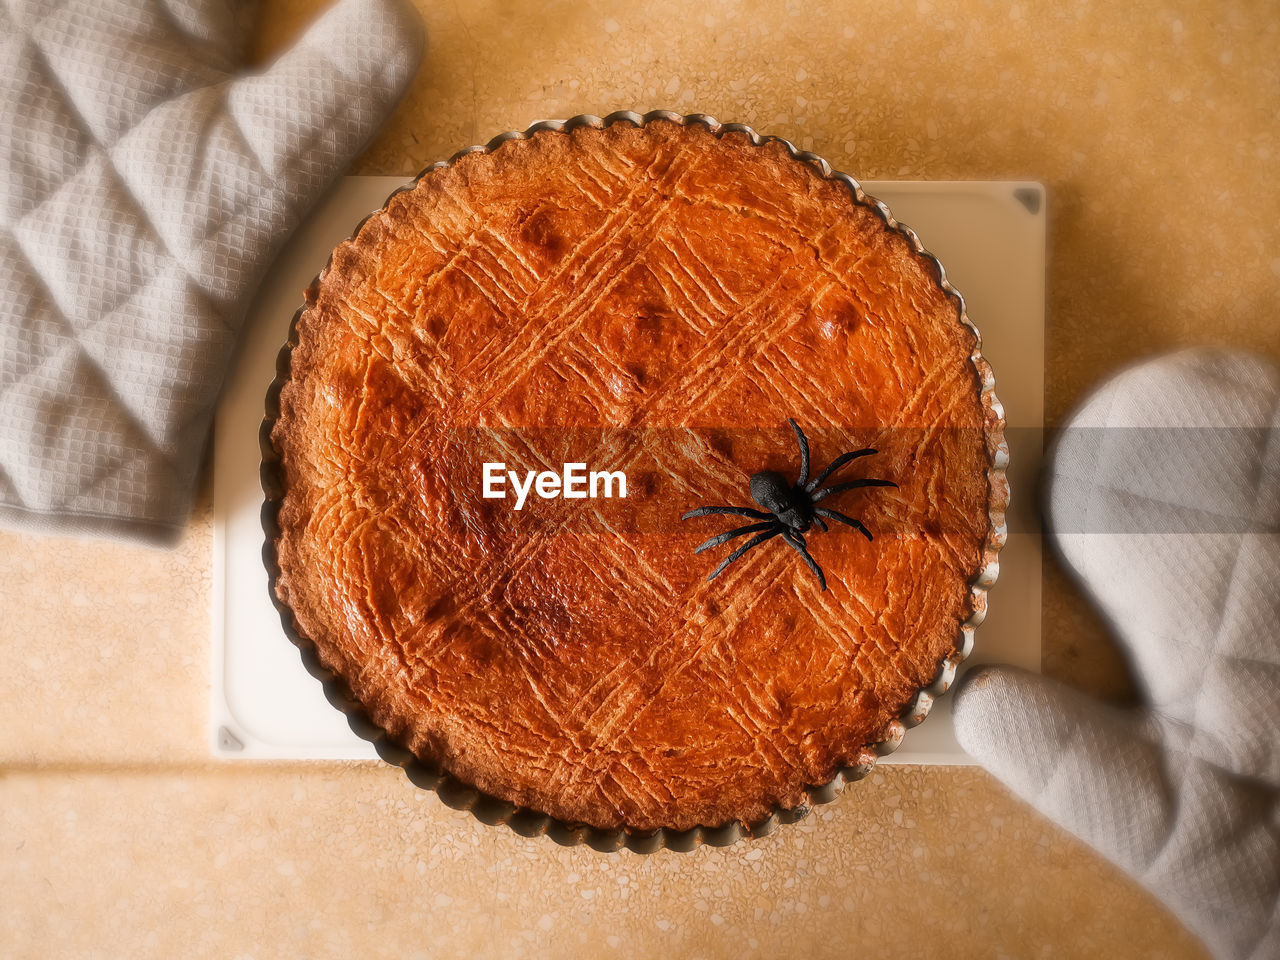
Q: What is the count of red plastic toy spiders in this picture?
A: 0